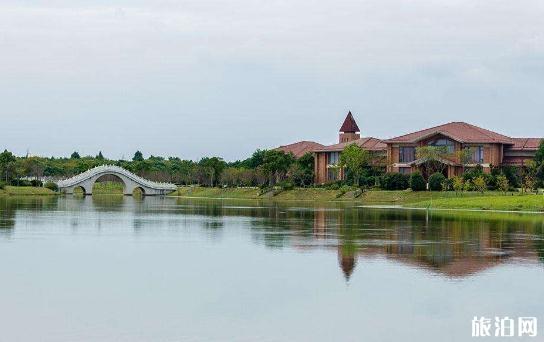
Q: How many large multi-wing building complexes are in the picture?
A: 1